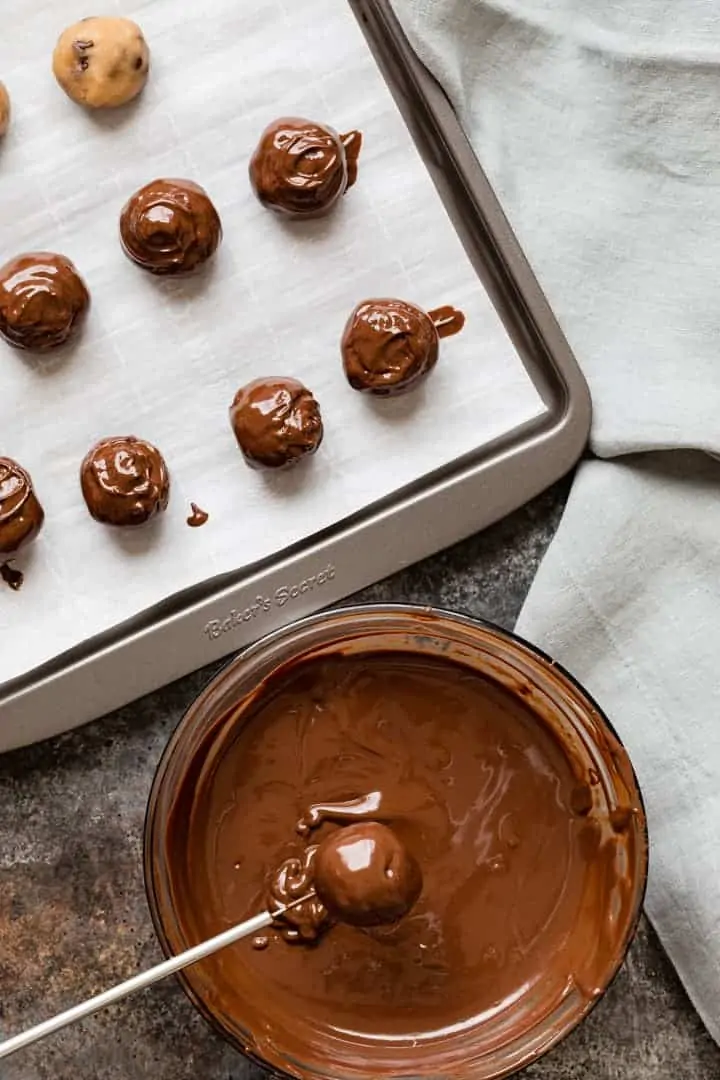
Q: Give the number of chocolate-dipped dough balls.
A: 8